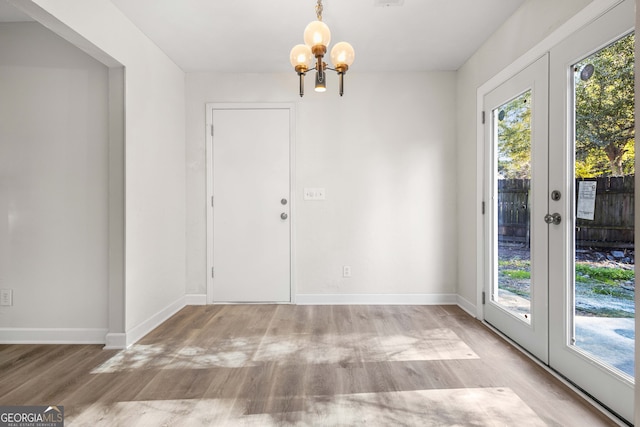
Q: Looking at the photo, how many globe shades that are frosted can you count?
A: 3